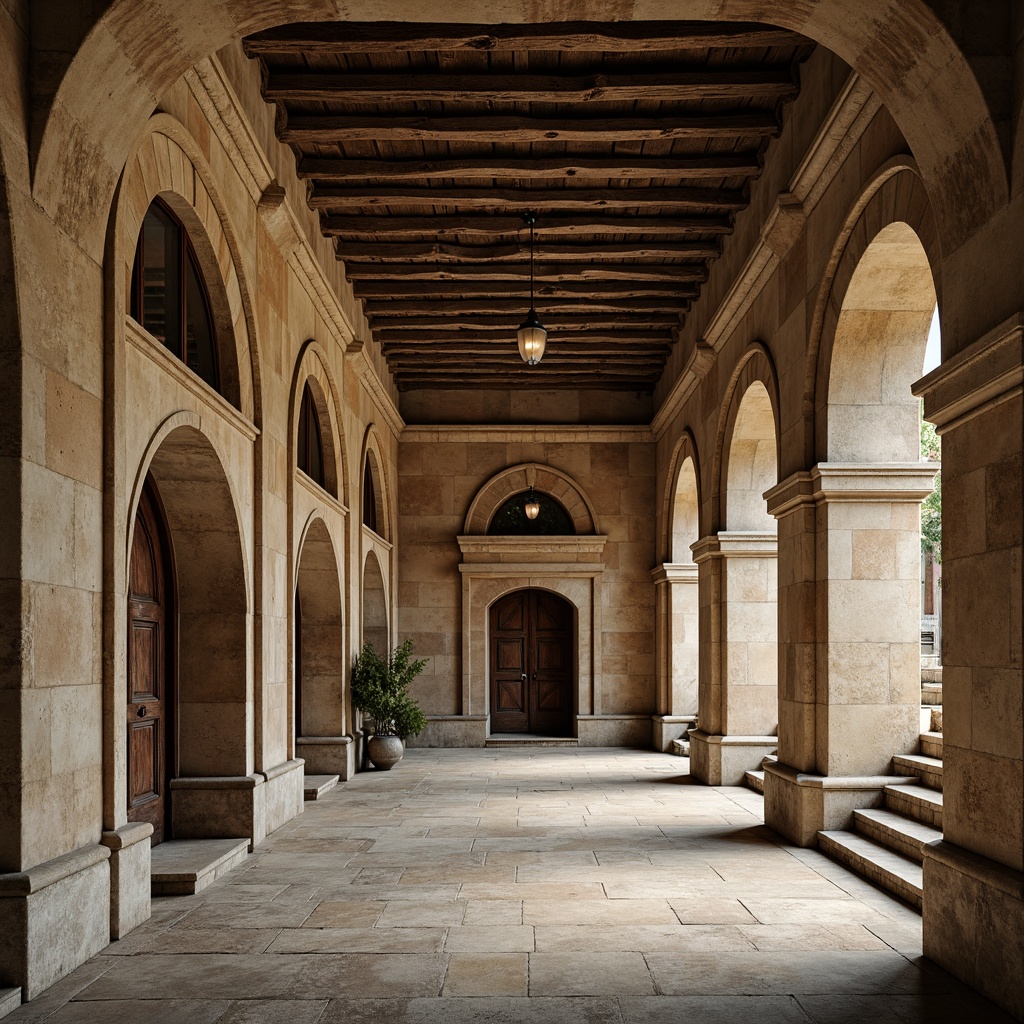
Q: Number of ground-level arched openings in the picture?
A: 7